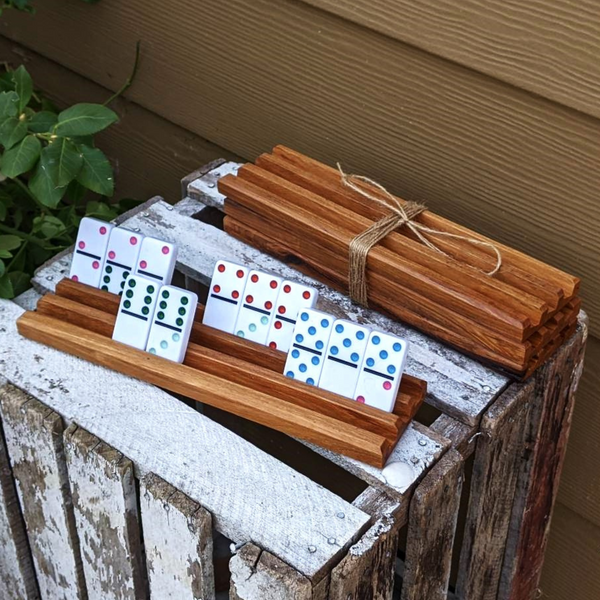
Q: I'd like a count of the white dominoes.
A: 11